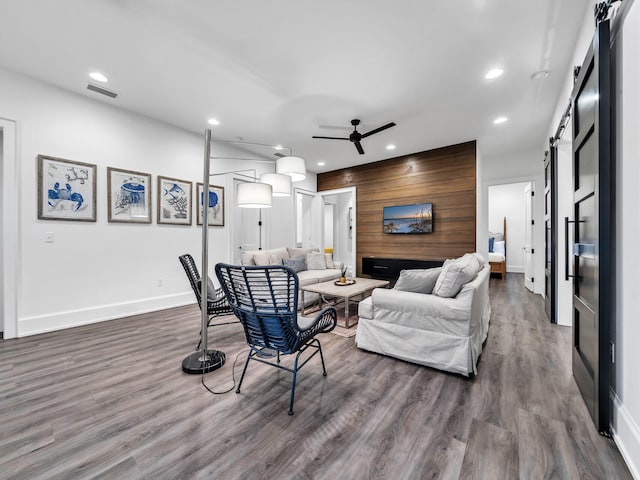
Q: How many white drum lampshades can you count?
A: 3